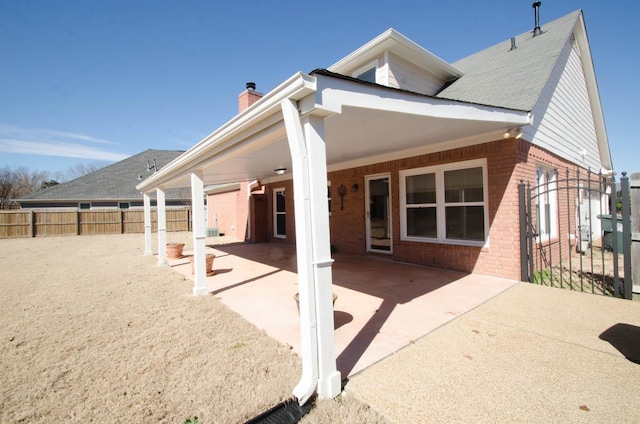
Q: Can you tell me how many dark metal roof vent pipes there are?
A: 2